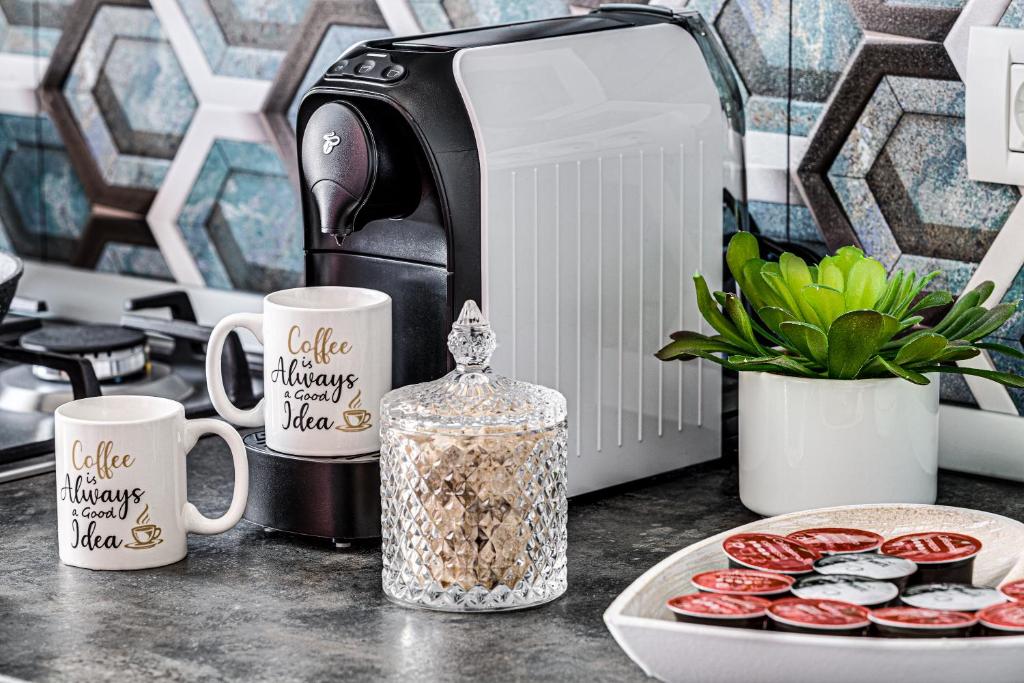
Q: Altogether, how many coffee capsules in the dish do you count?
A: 12